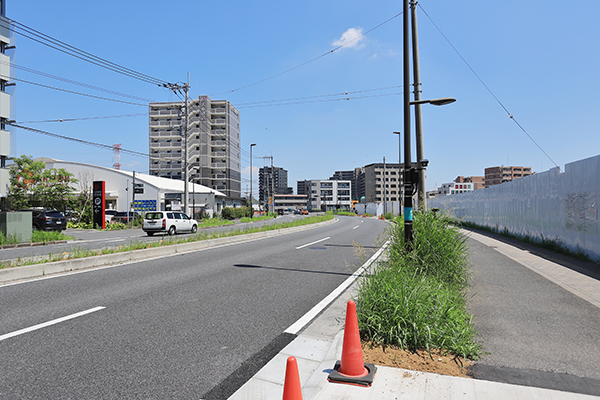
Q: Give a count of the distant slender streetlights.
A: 2